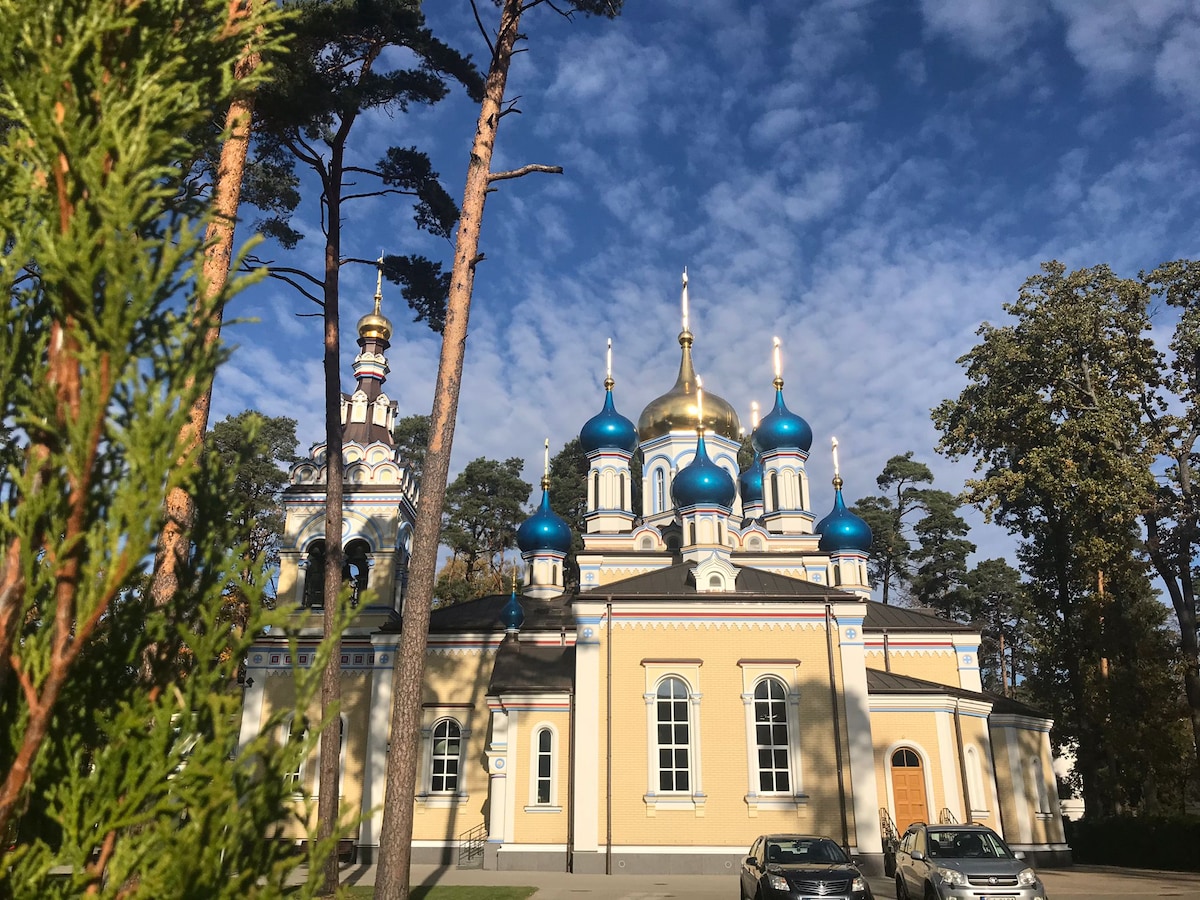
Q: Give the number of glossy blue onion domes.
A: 7